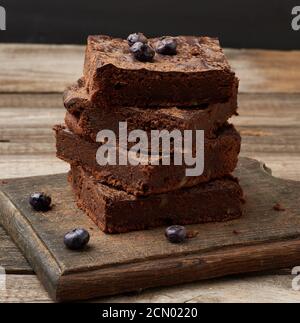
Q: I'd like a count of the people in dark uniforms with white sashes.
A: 0